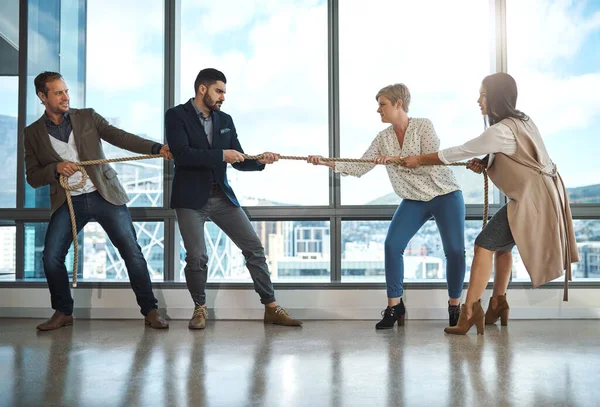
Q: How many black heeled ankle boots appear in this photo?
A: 2